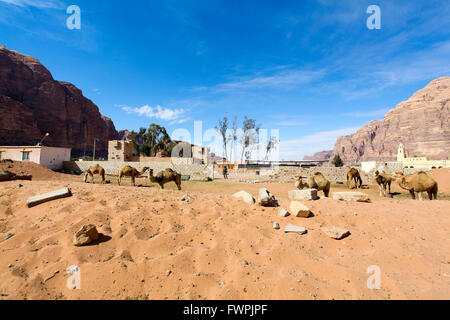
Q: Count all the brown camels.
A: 7